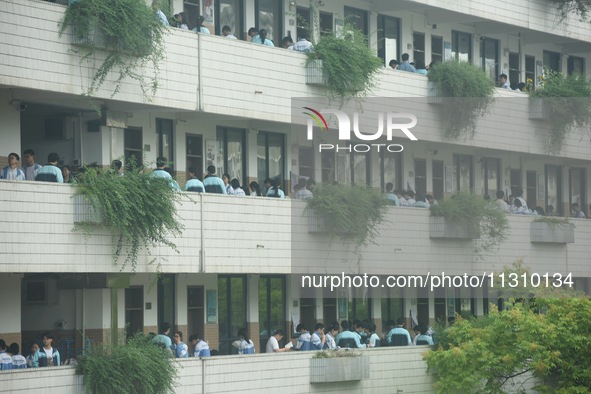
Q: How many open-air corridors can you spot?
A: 3